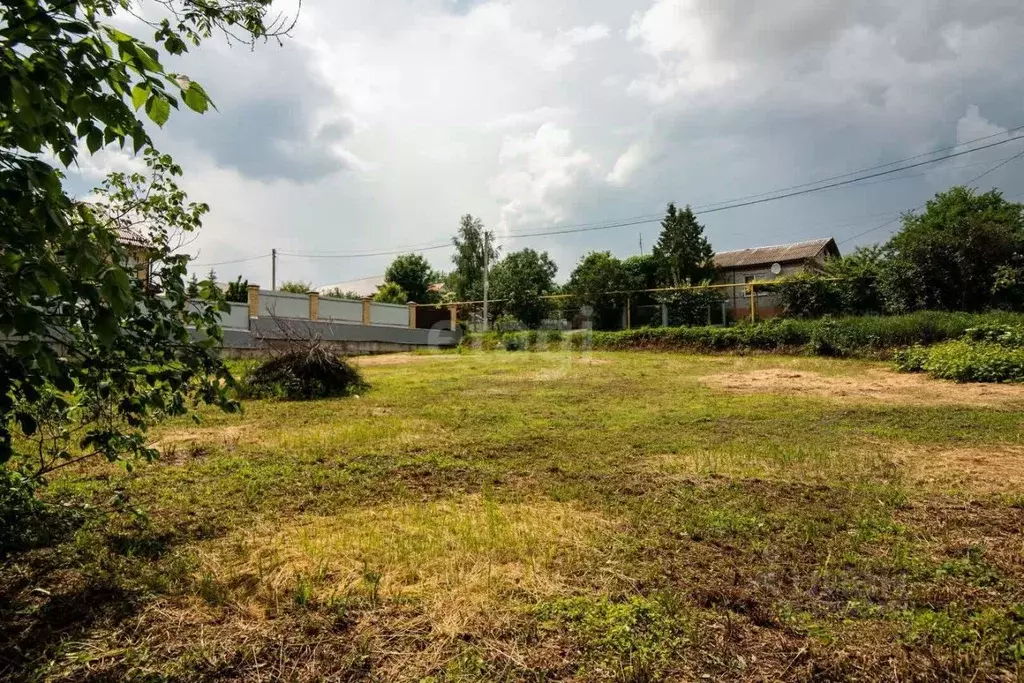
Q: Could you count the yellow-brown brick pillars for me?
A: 5